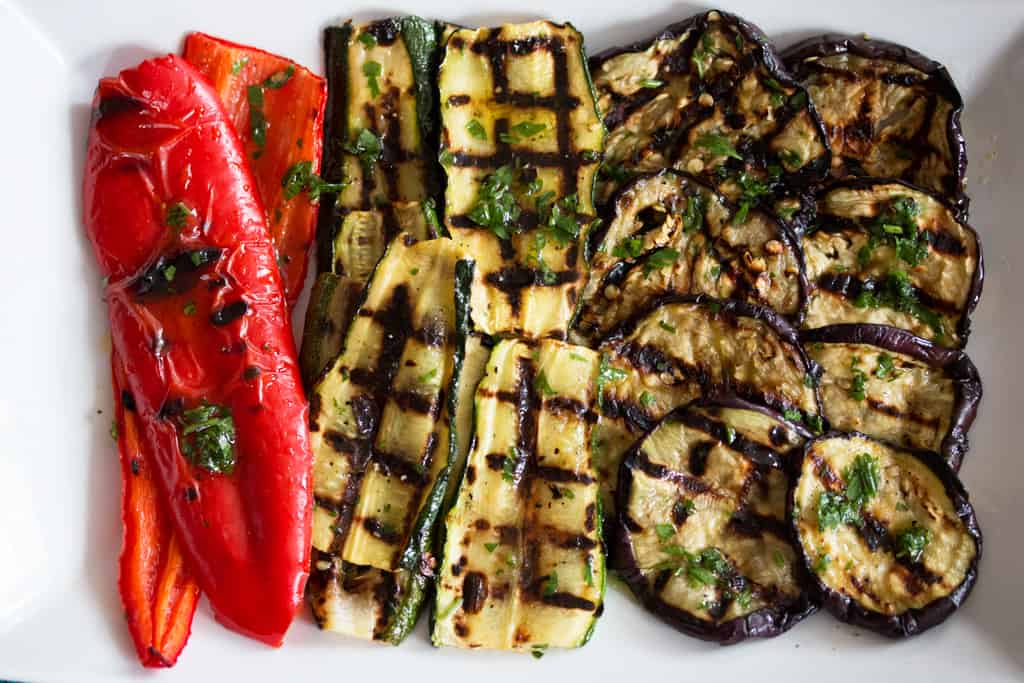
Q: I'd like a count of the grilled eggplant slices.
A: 8